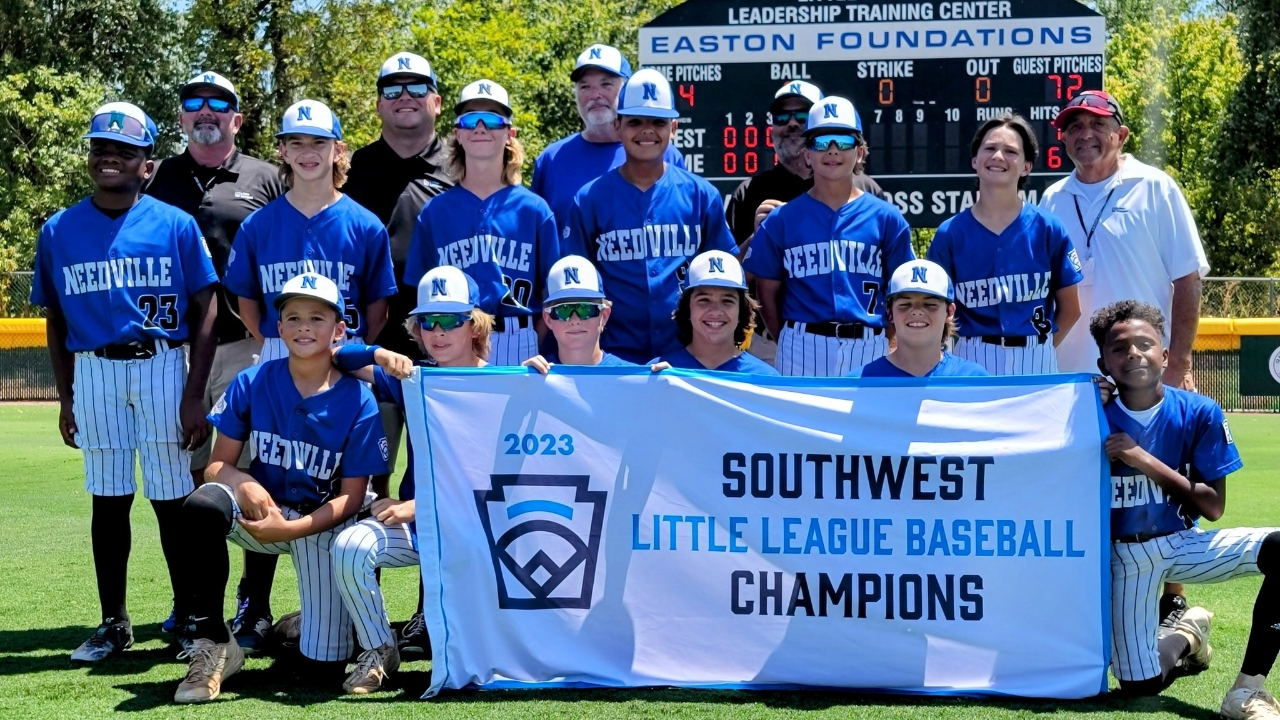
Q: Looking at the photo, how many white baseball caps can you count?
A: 14